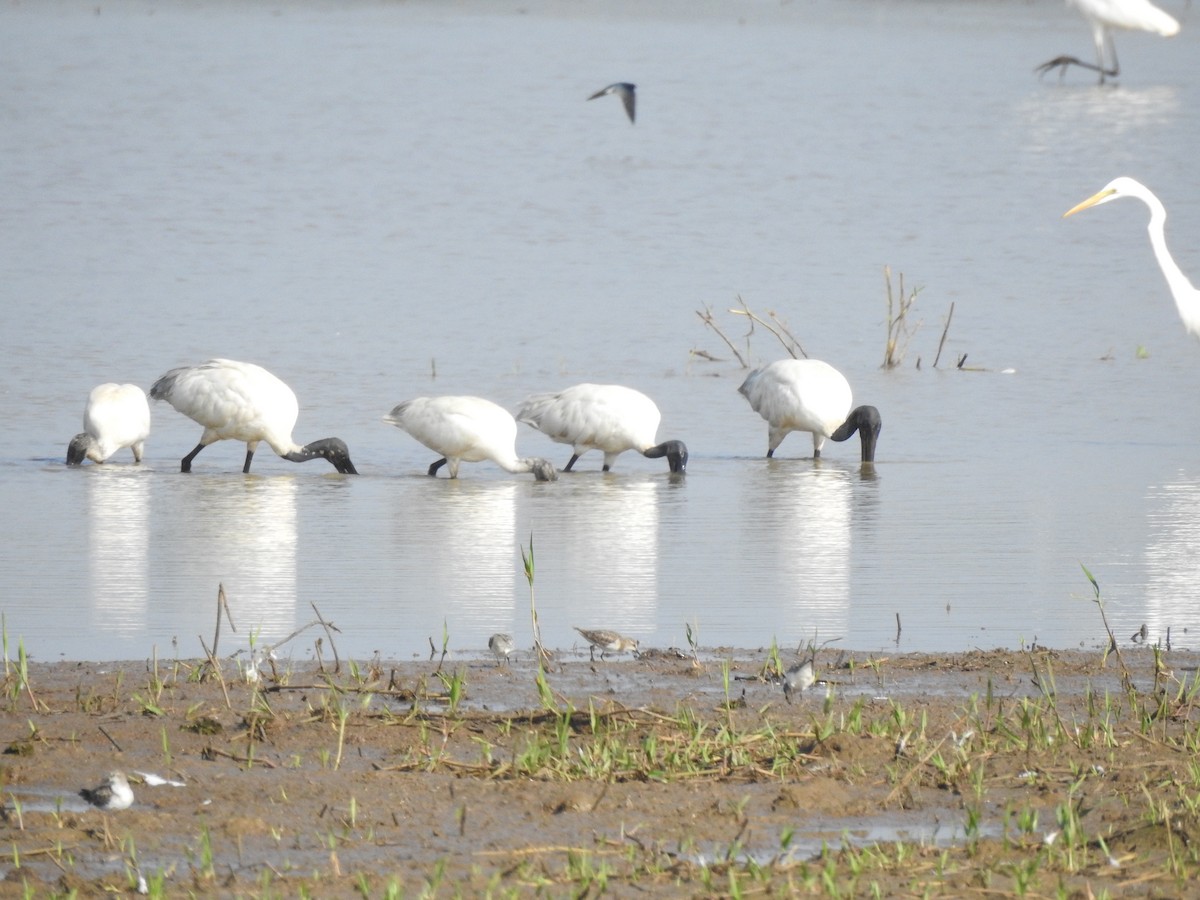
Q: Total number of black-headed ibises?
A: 5